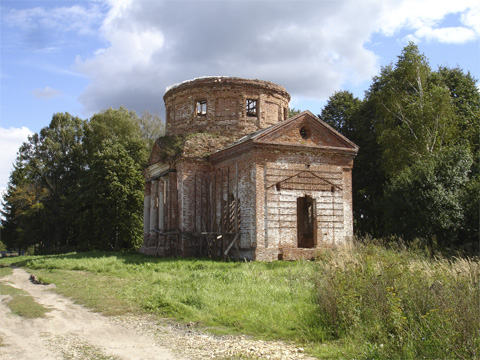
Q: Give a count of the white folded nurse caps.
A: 0